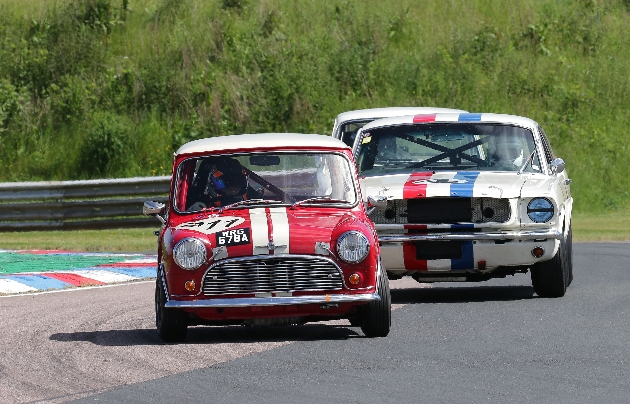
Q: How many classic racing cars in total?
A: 3